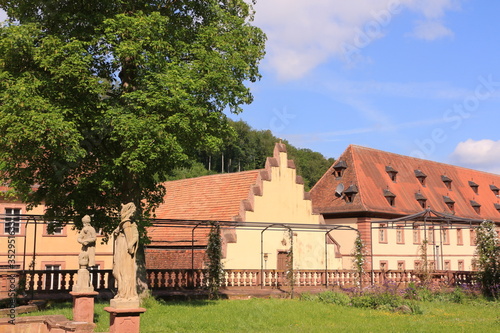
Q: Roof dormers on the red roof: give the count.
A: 12